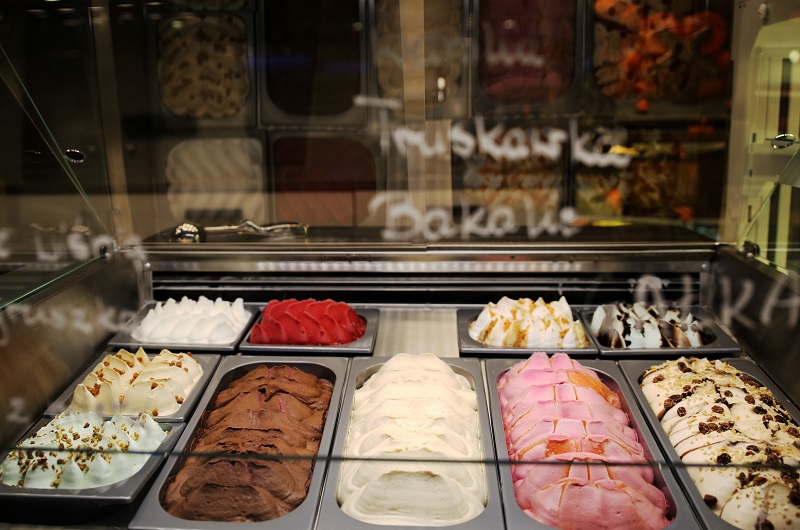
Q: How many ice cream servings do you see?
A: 10